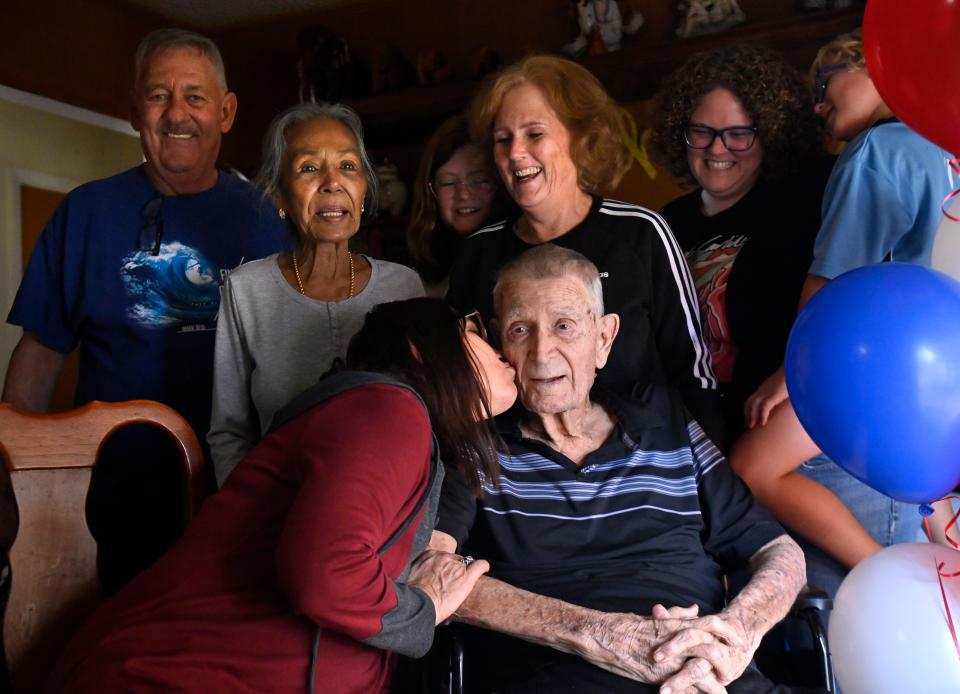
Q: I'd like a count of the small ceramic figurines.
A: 2